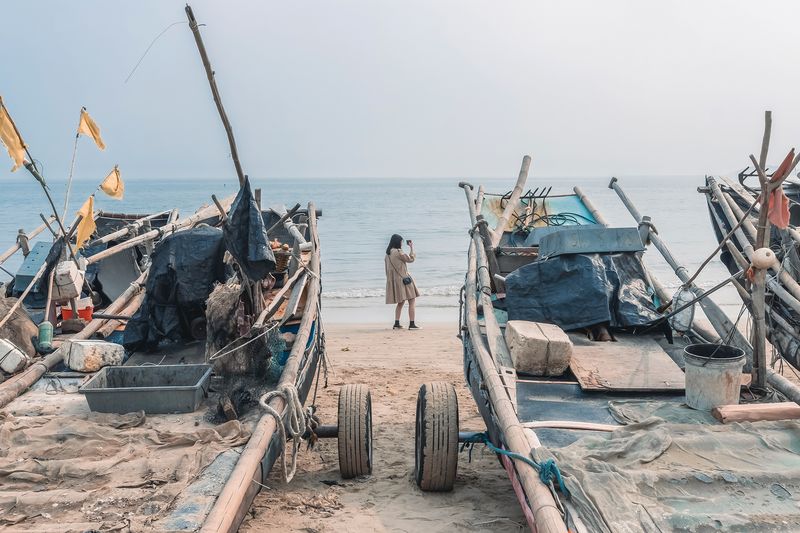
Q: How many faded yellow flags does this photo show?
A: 4